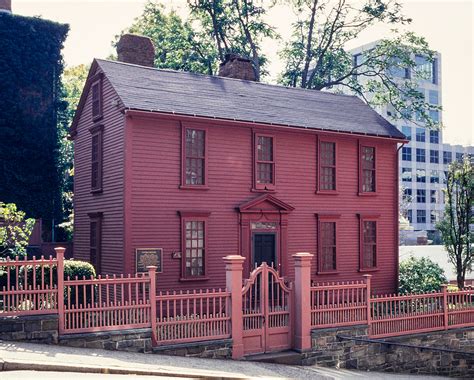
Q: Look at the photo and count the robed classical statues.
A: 0